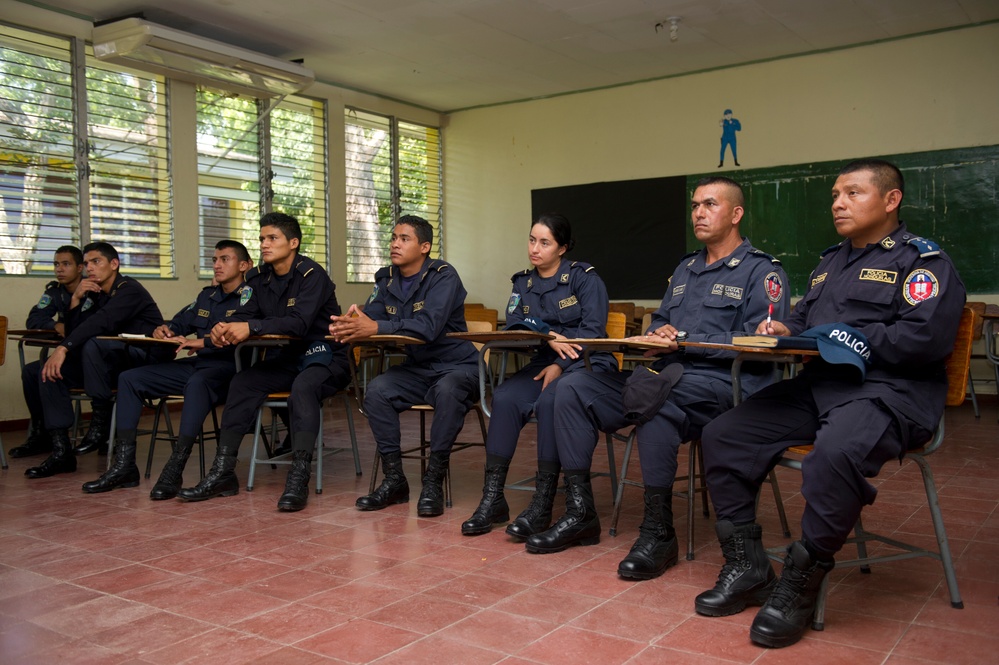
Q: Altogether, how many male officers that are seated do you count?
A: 7